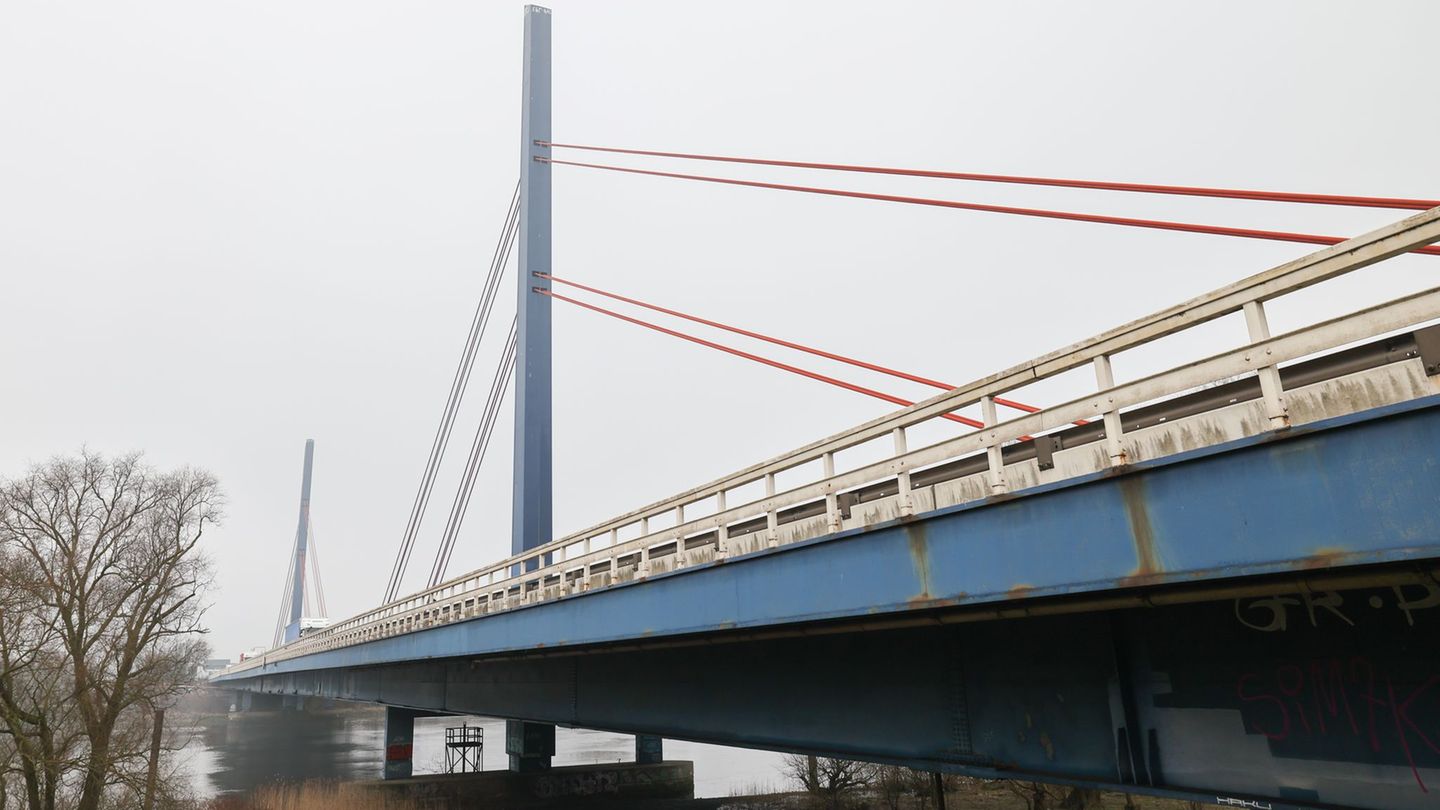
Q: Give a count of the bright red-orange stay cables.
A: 4